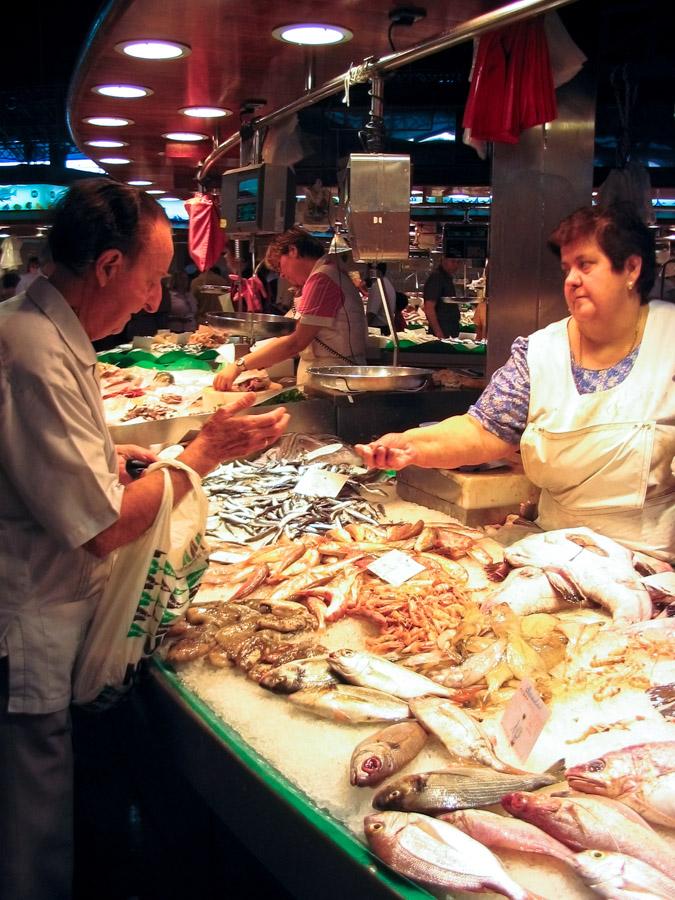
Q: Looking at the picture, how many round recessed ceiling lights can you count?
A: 11